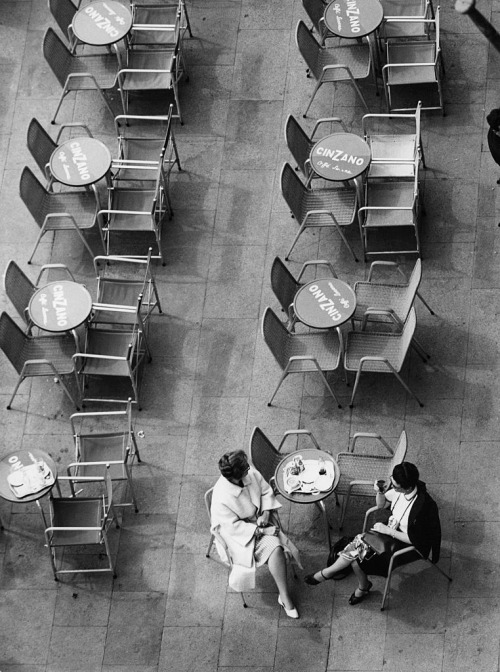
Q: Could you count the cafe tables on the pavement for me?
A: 8